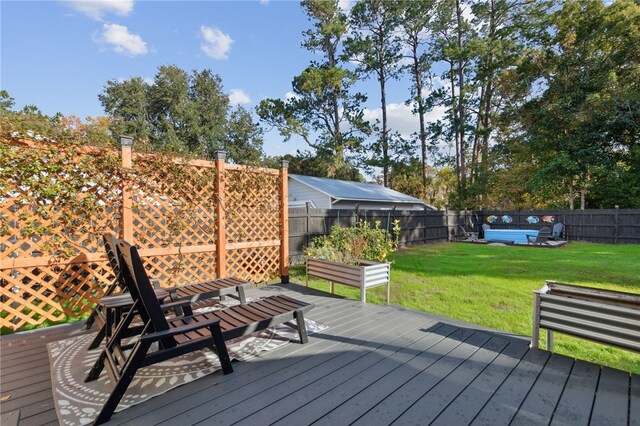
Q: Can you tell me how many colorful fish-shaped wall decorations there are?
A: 4